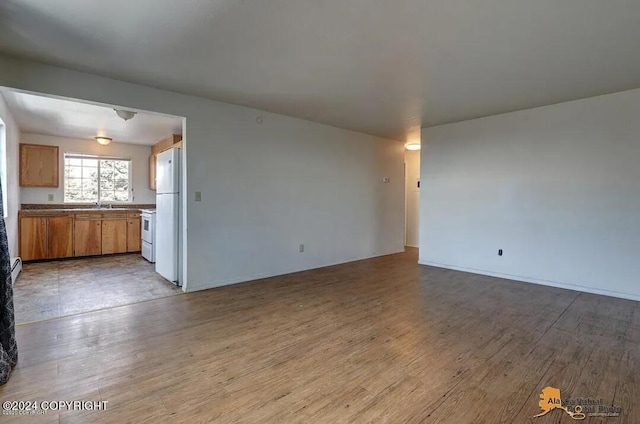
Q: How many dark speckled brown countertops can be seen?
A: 1